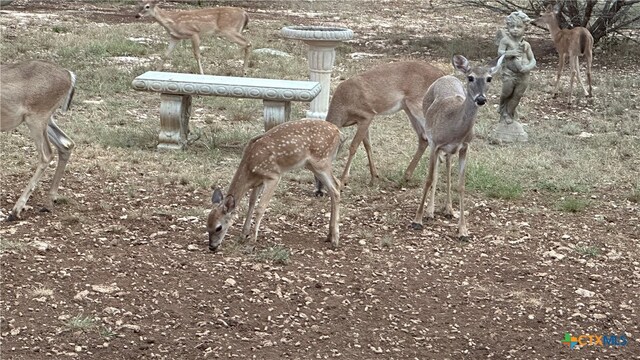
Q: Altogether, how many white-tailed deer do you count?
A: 6